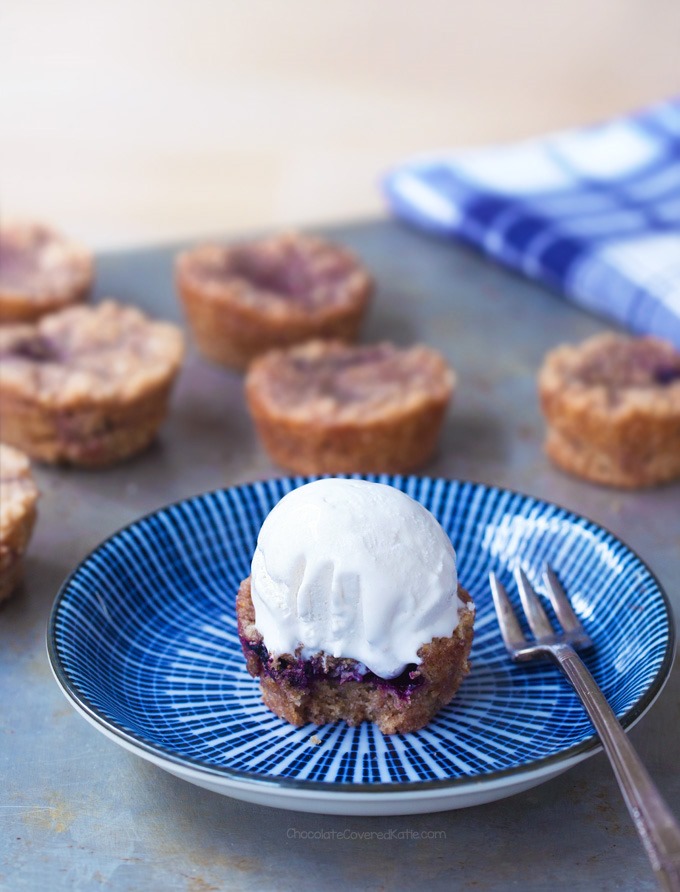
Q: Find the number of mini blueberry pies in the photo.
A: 7